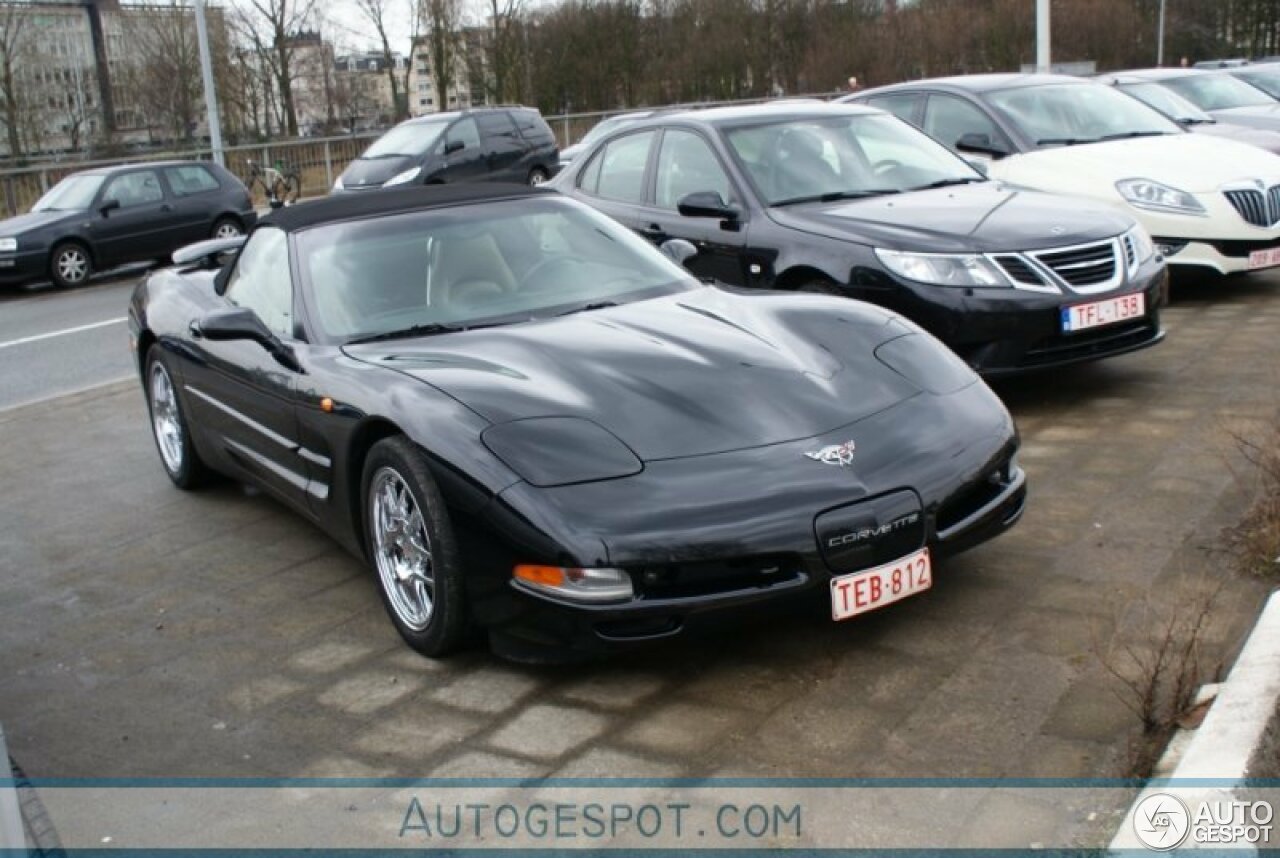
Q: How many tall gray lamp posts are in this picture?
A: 3